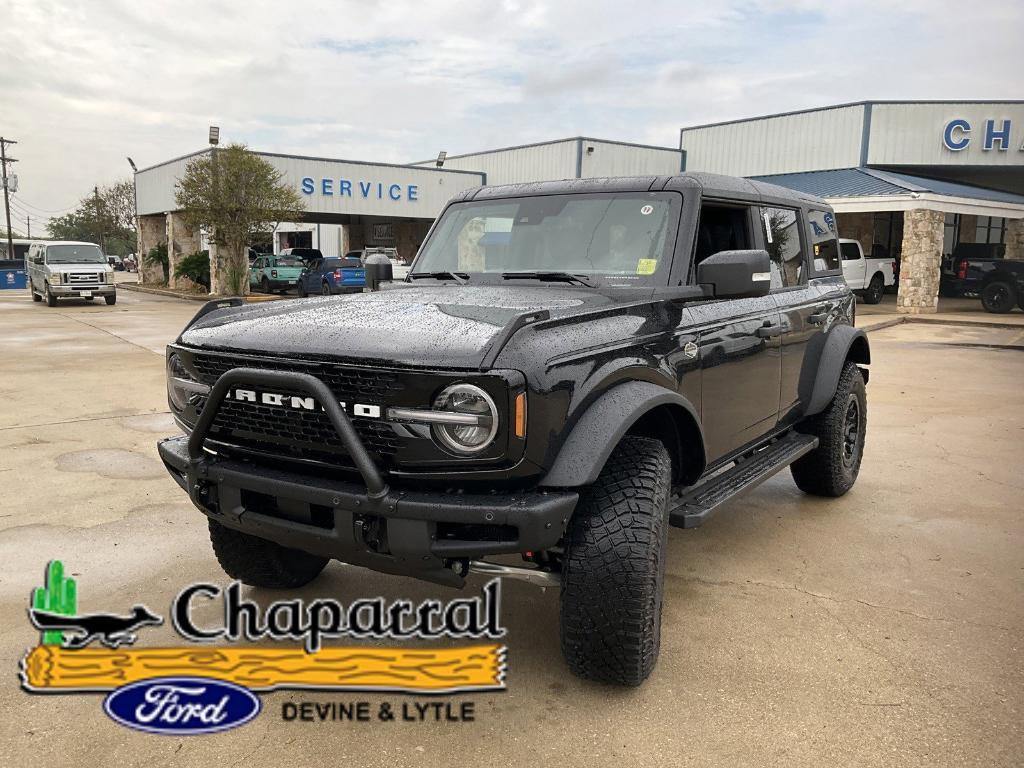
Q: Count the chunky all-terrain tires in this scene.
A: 3